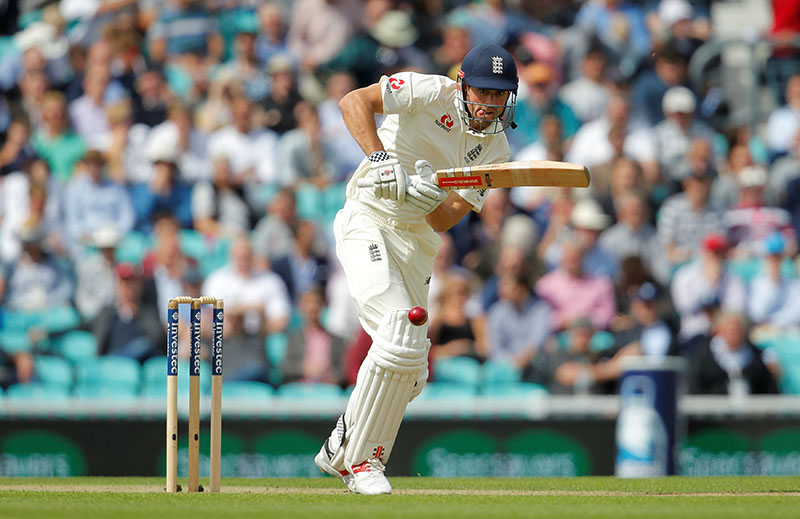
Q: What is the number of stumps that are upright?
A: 3